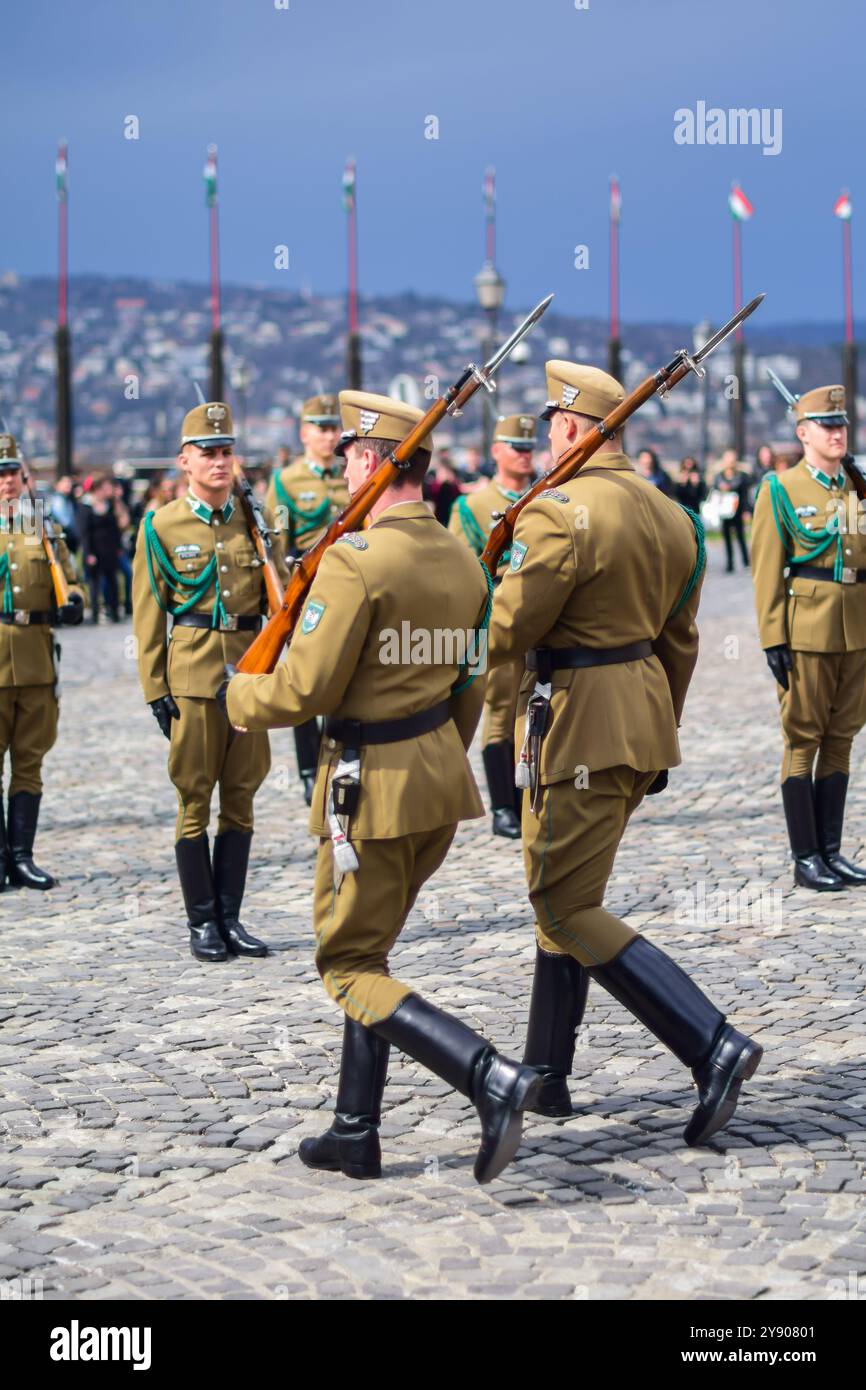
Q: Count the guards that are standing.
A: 5